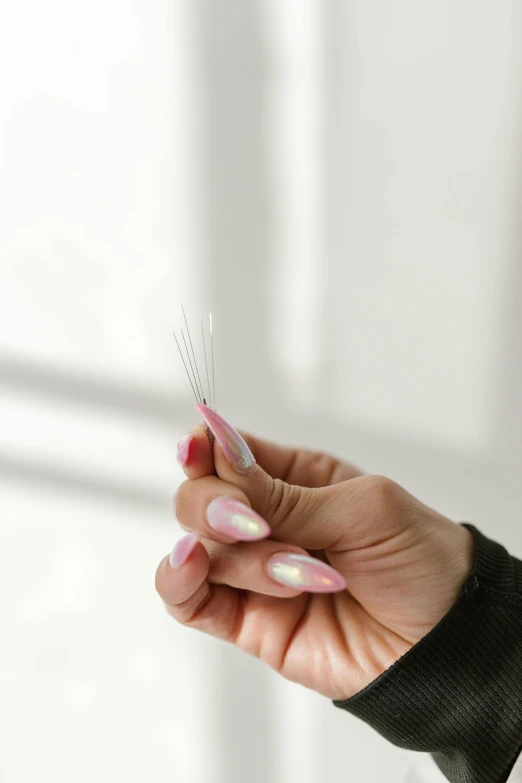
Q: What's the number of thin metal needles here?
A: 5